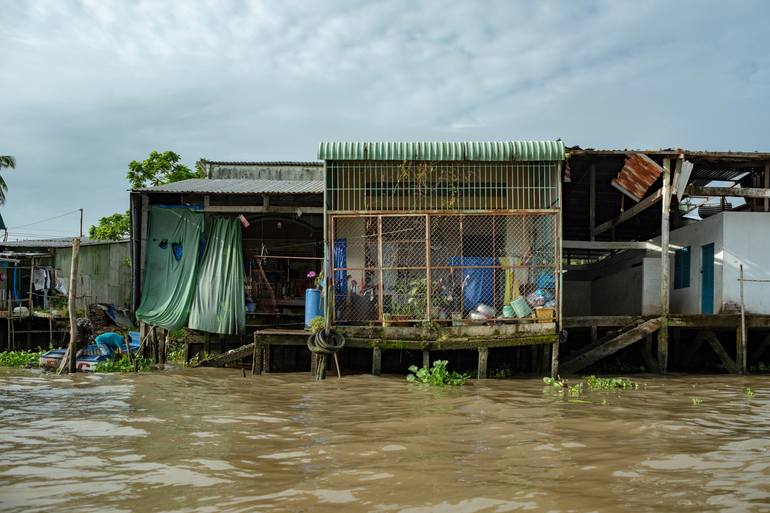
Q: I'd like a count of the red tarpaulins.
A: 0